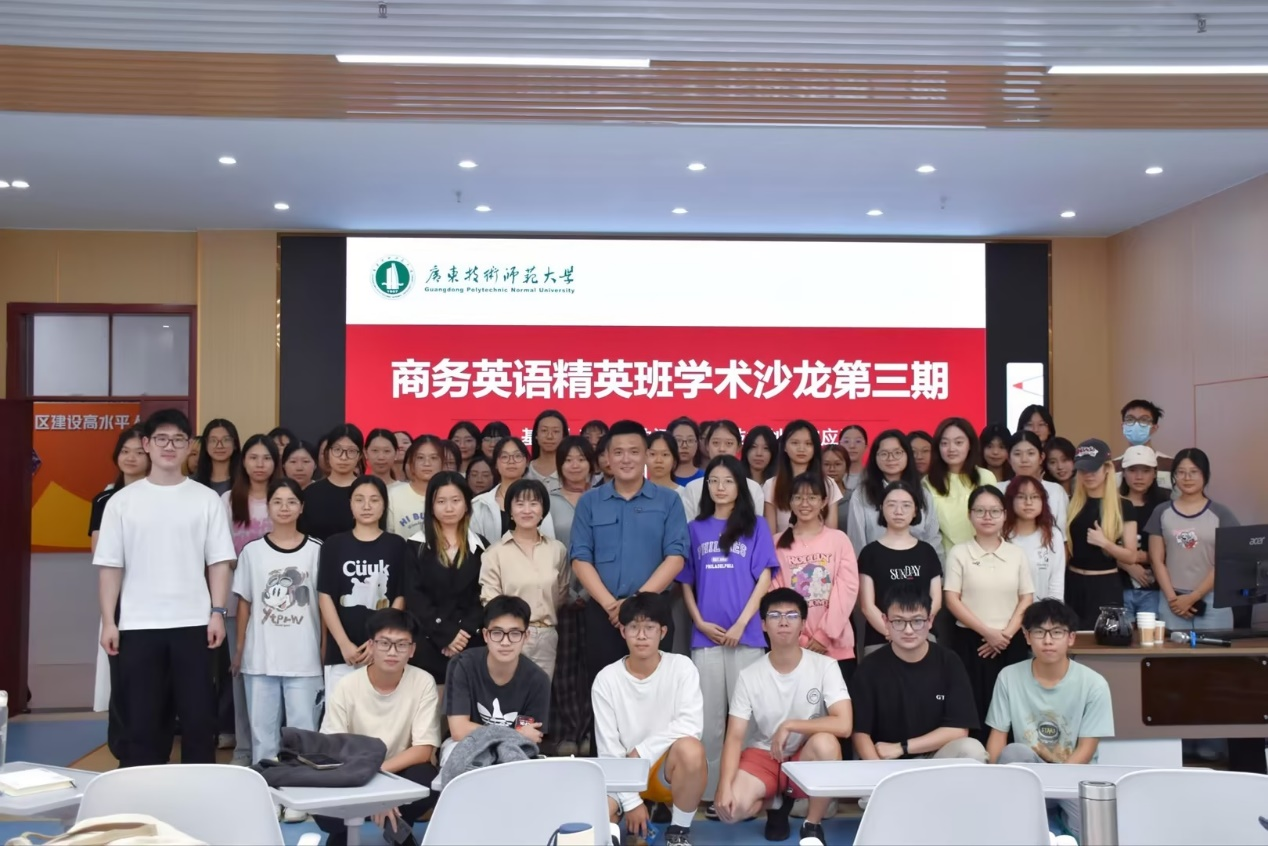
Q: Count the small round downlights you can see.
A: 12